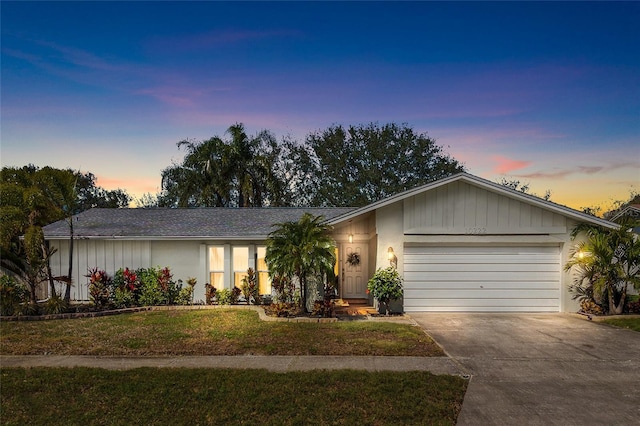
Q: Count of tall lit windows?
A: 3